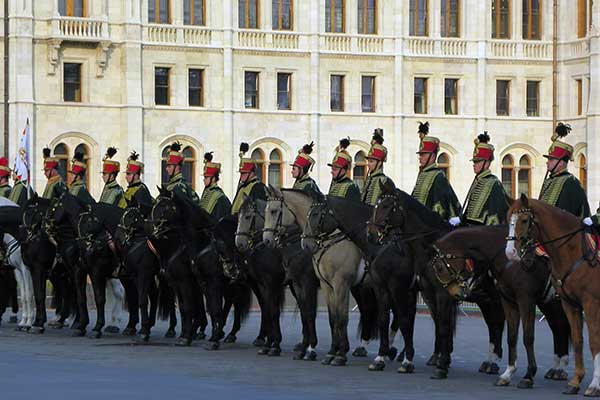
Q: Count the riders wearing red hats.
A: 14